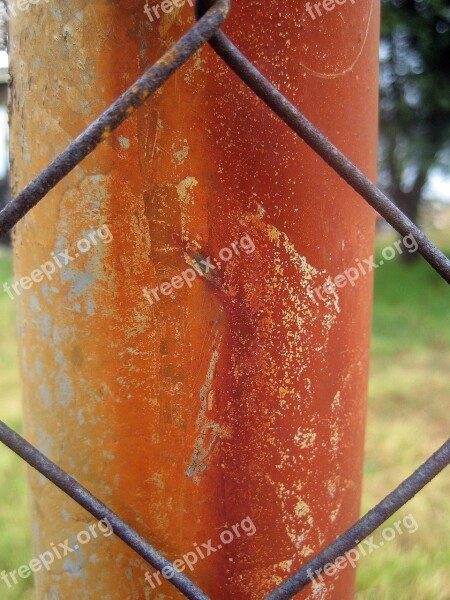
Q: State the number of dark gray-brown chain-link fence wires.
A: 4